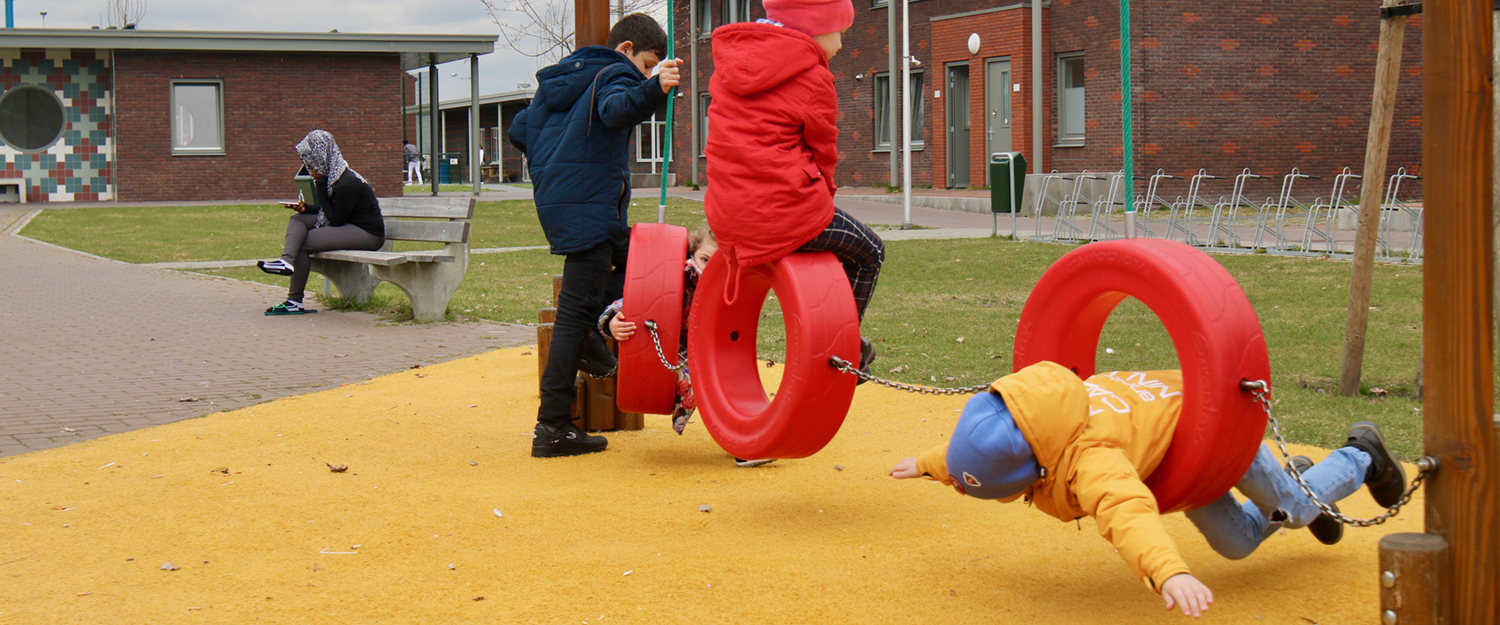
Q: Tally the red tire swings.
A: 3